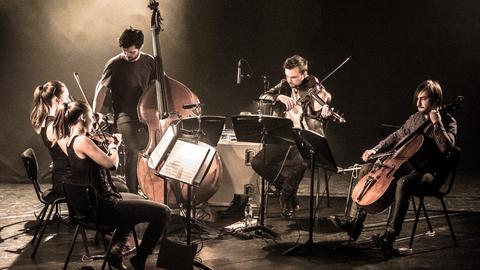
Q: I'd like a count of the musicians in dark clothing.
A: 5